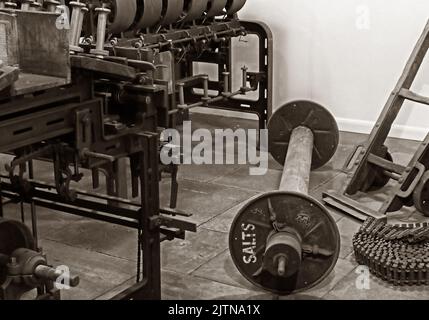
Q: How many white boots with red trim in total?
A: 0